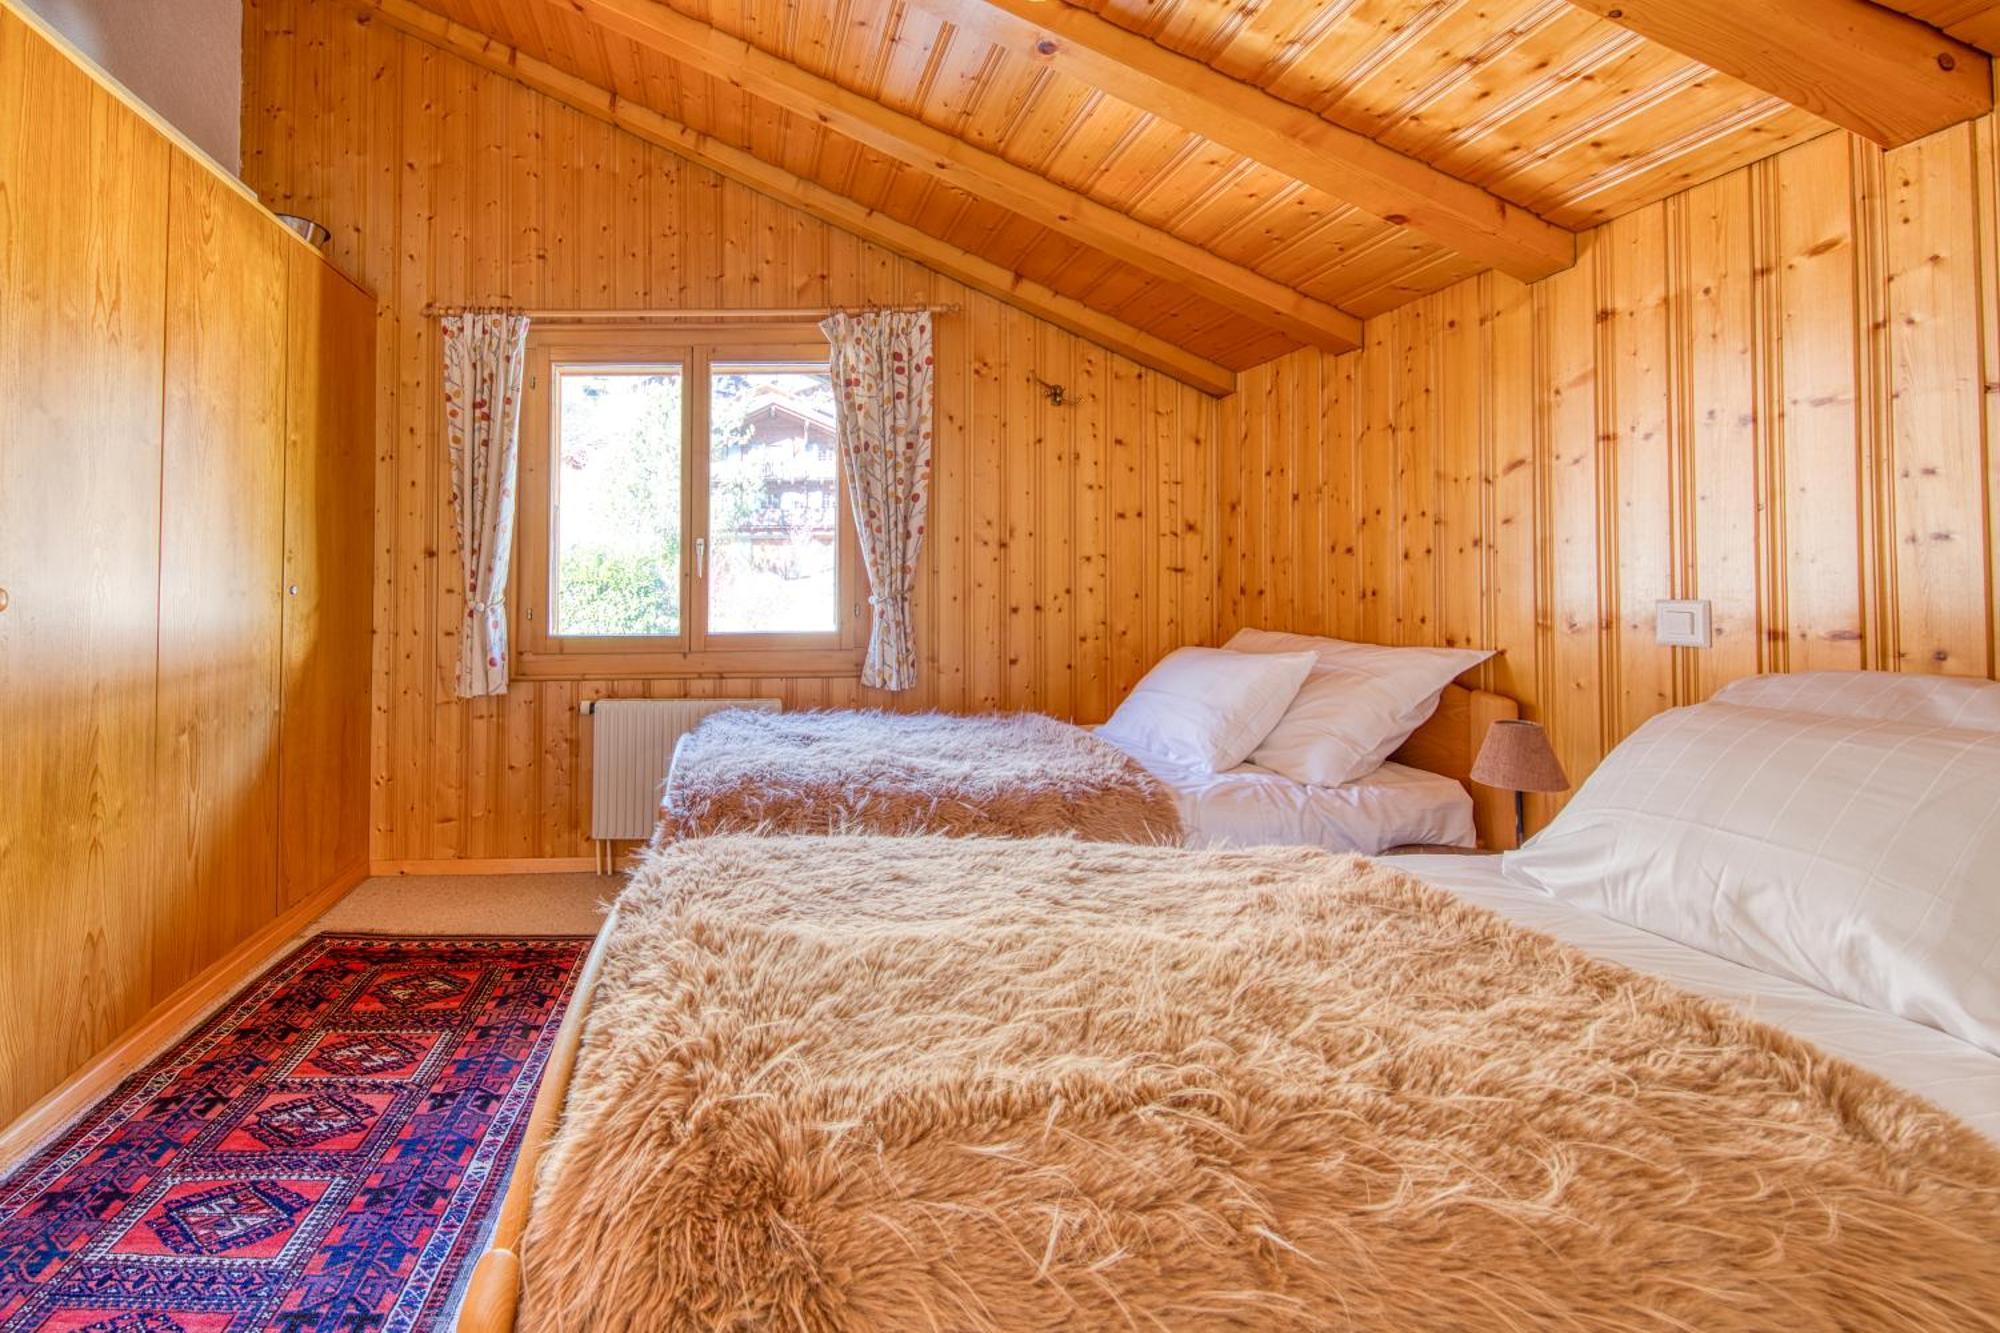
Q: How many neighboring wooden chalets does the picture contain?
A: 1